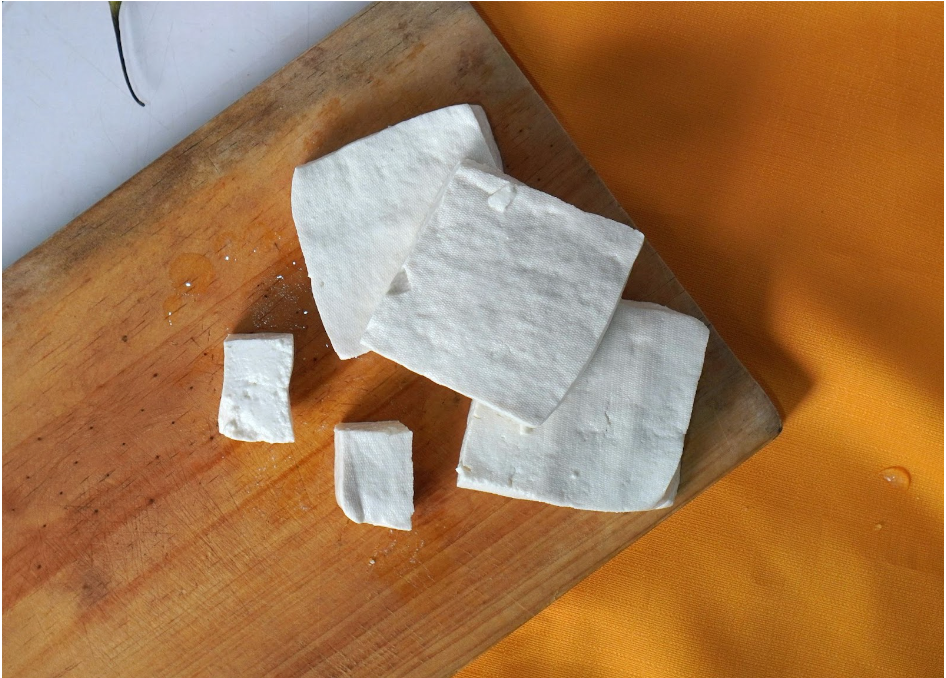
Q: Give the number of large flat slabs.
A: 3